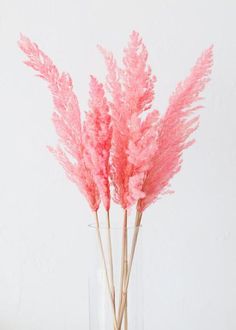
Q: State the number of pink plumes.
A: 5